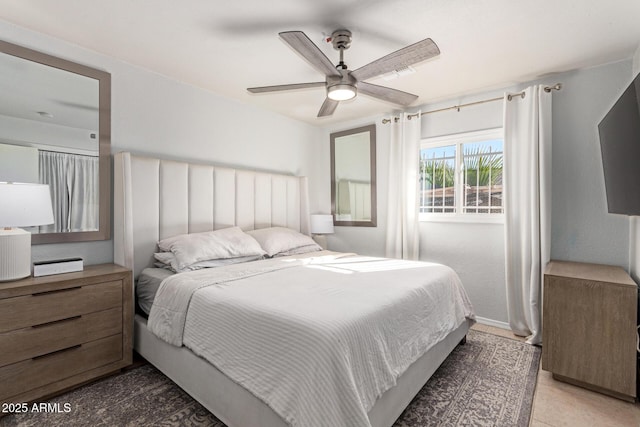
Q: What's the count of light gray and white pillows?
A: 4